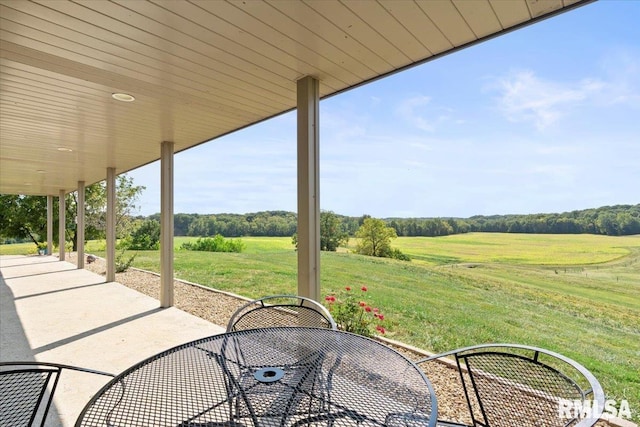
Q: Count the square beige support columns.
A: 6